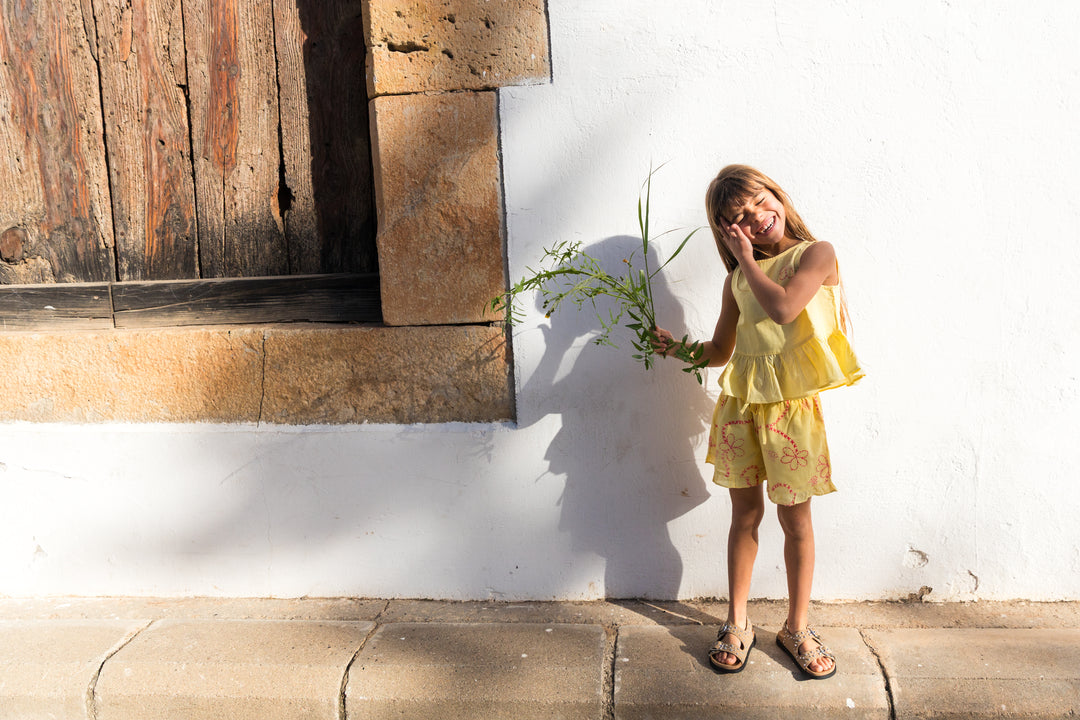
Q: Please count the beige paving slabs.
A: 5